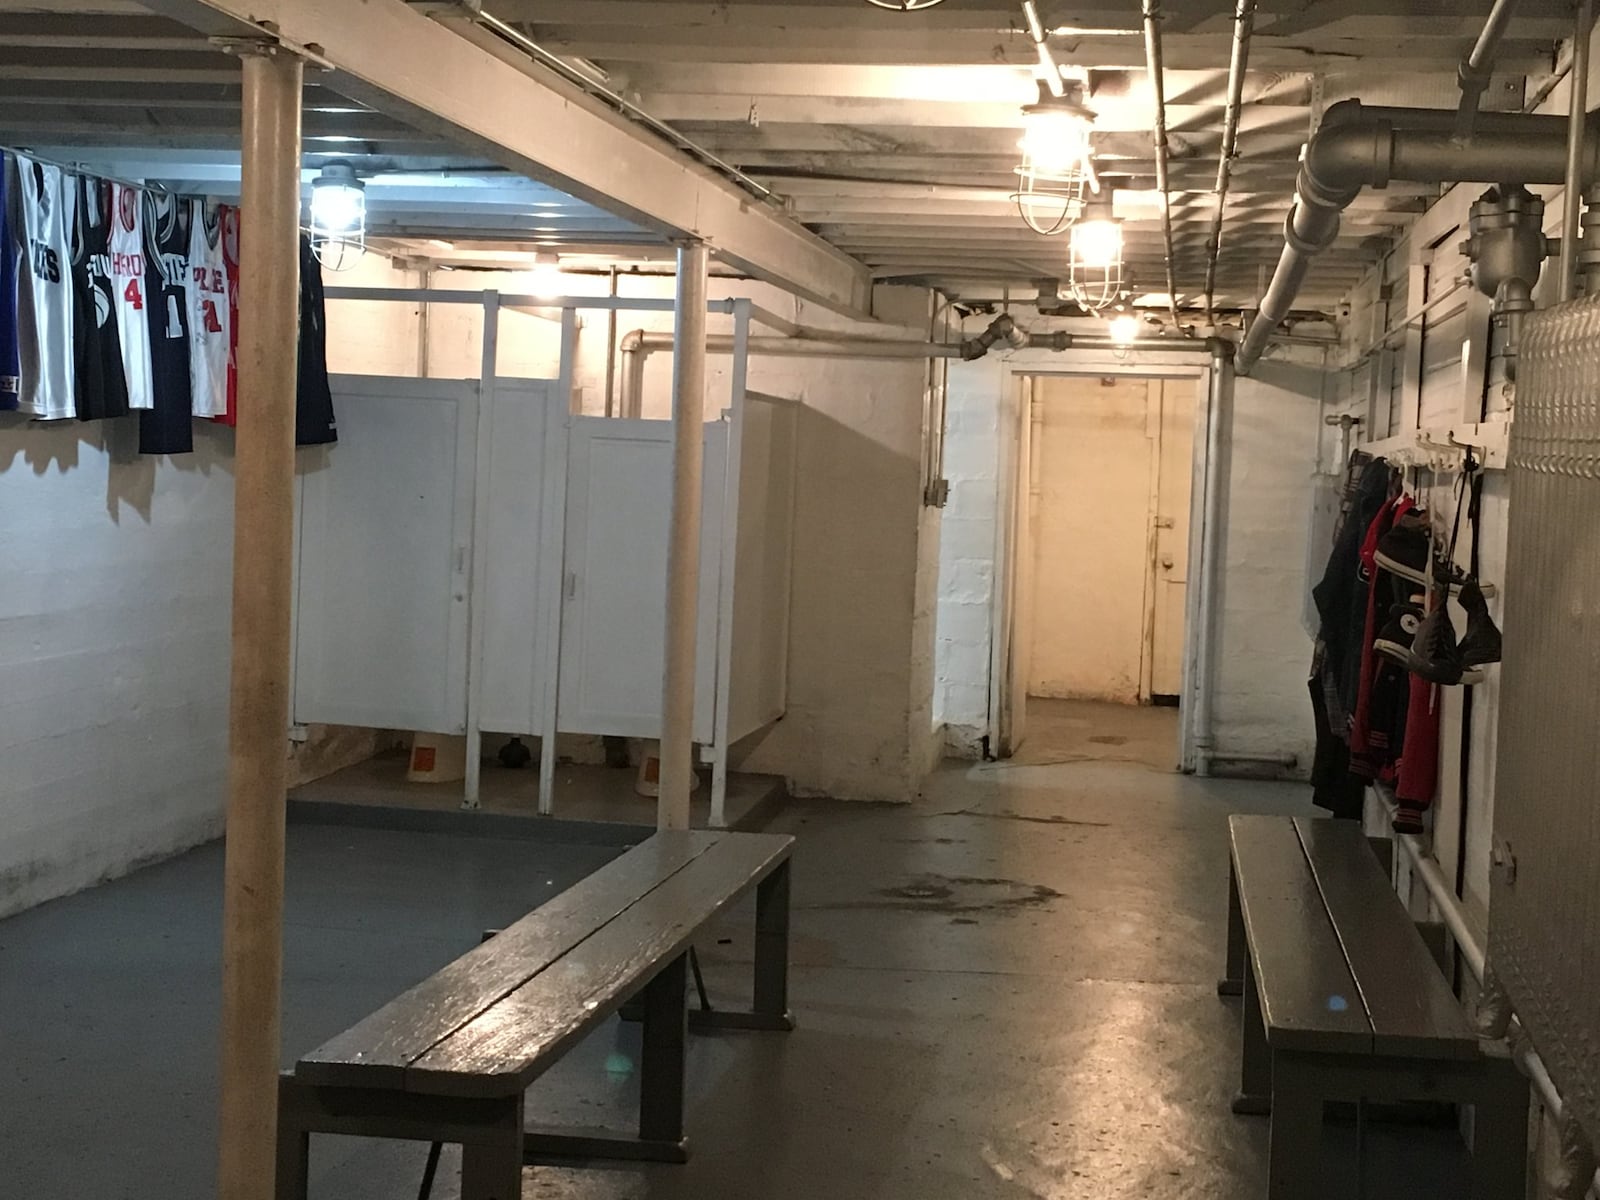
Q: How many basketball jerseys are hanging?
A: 8